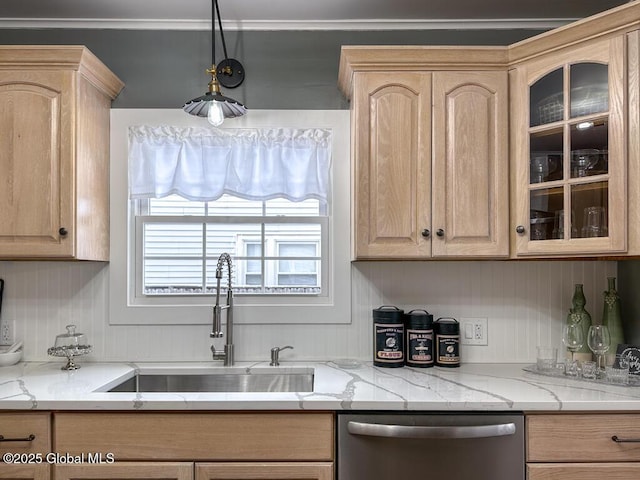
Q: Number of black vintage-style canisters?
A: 3